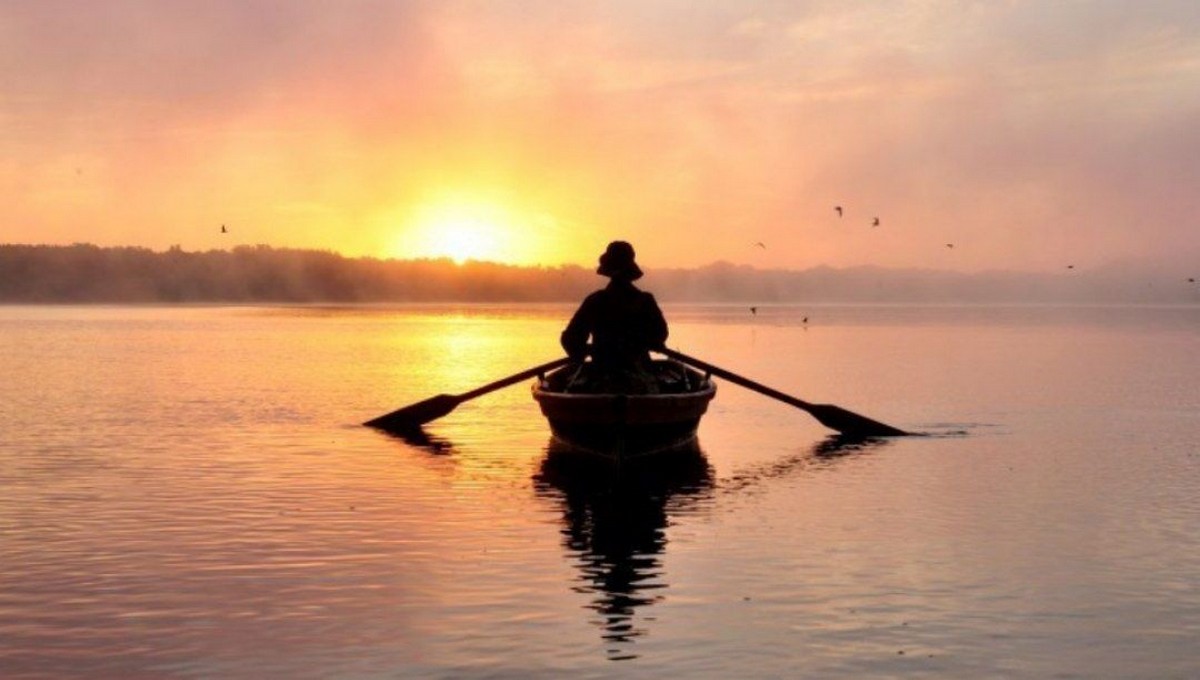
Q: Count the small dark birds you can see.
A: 9